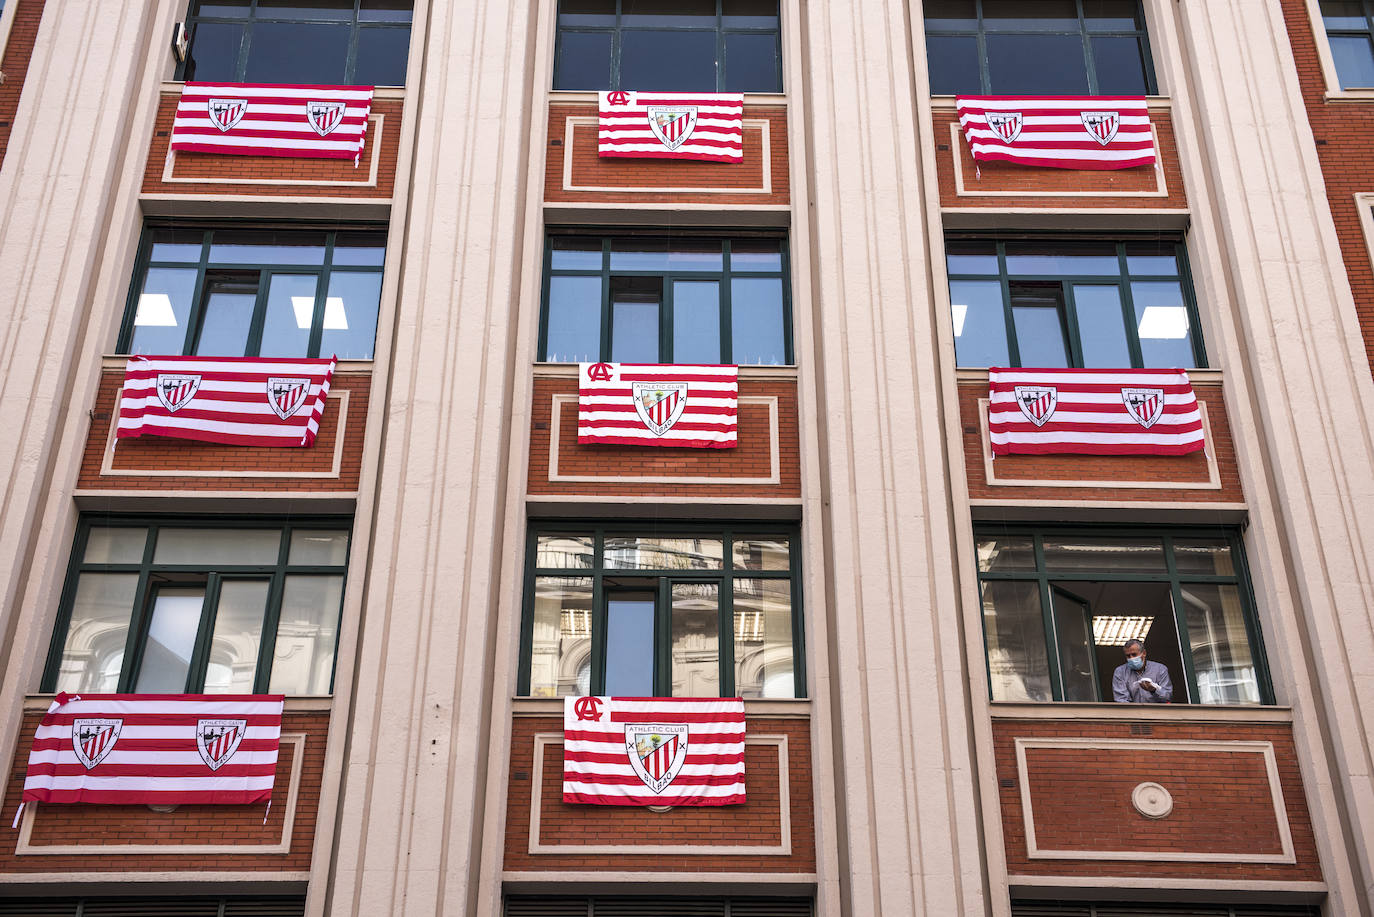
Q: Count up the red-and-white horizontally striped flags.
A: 8